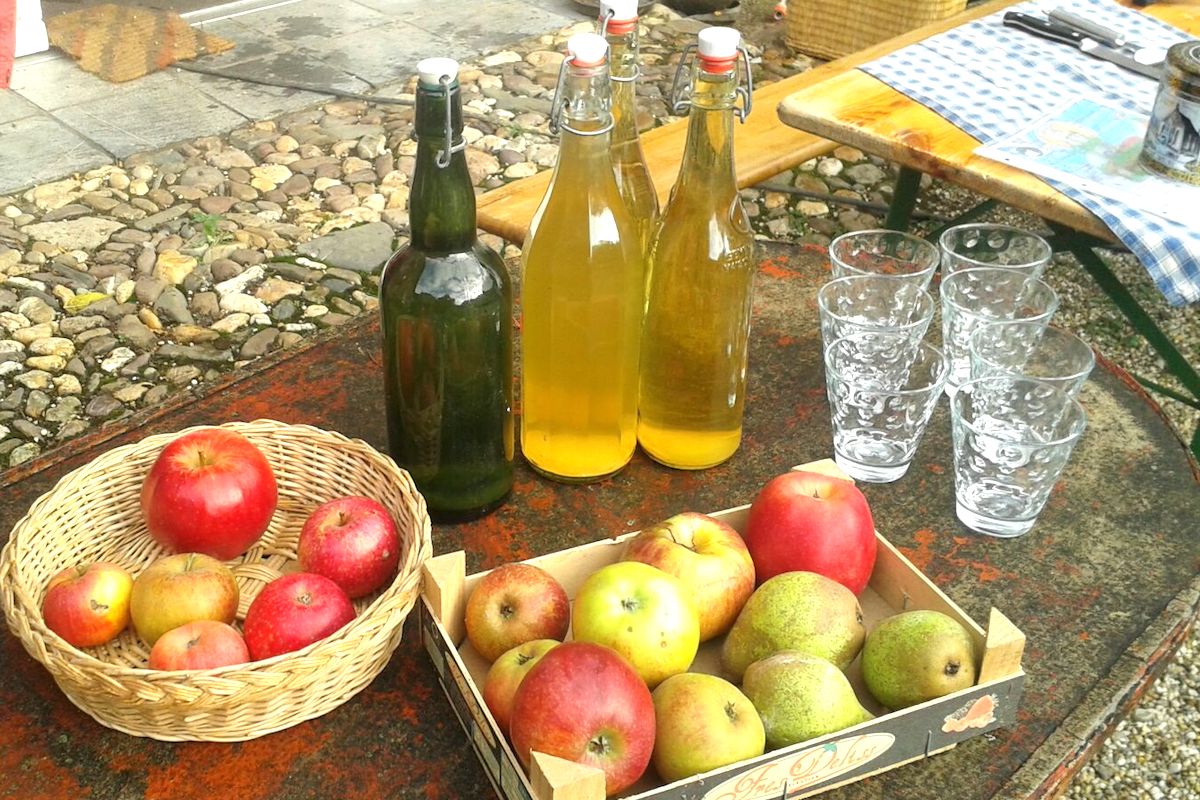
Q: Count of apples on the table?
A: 13